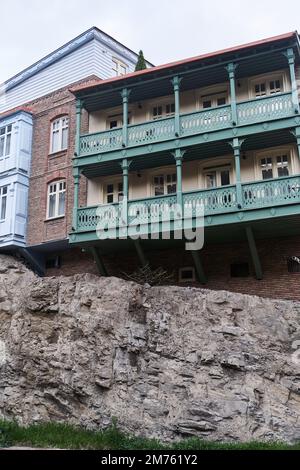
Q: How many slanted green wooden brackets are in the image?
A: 4